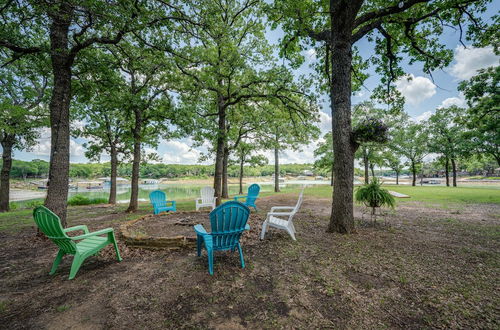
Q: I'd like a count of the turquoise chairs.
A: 3